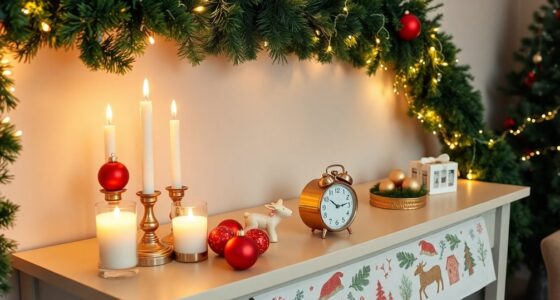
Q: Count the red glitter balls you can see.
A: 2